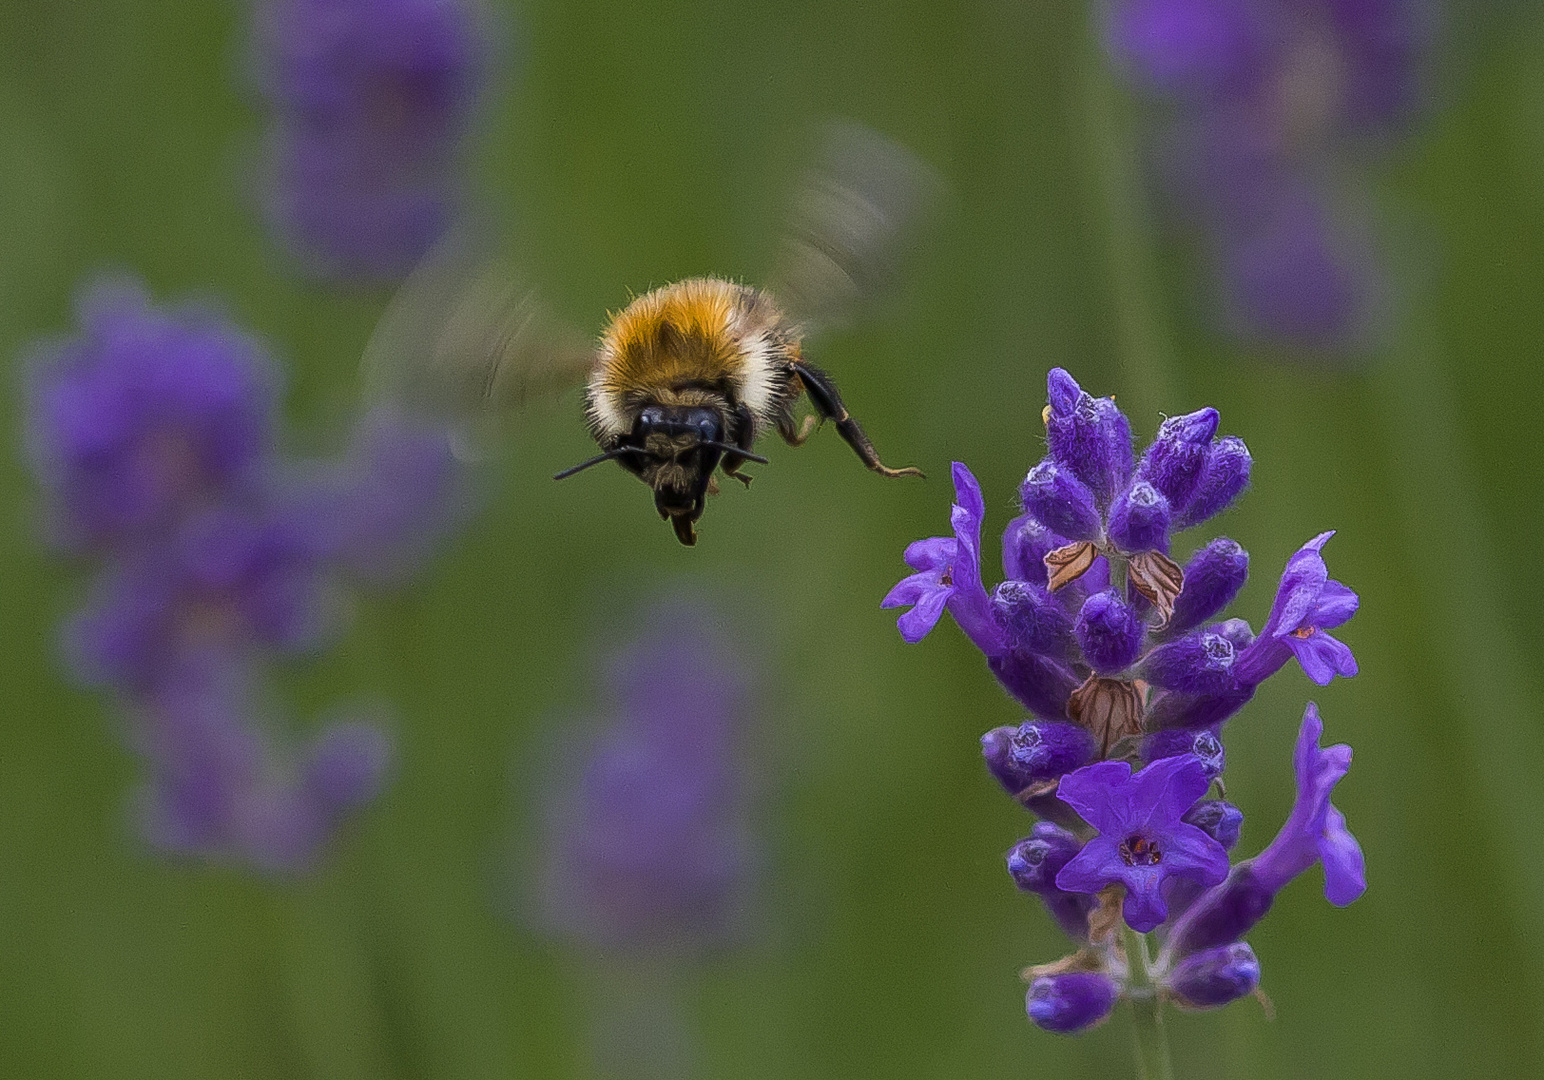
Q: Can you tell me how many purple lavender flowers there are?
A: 5